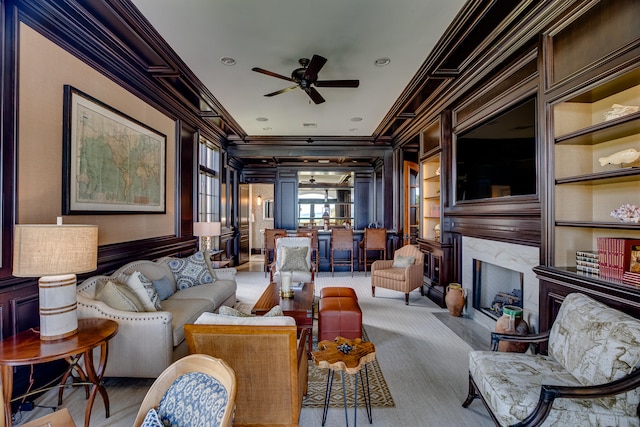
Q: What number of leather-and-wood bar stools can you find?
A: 4